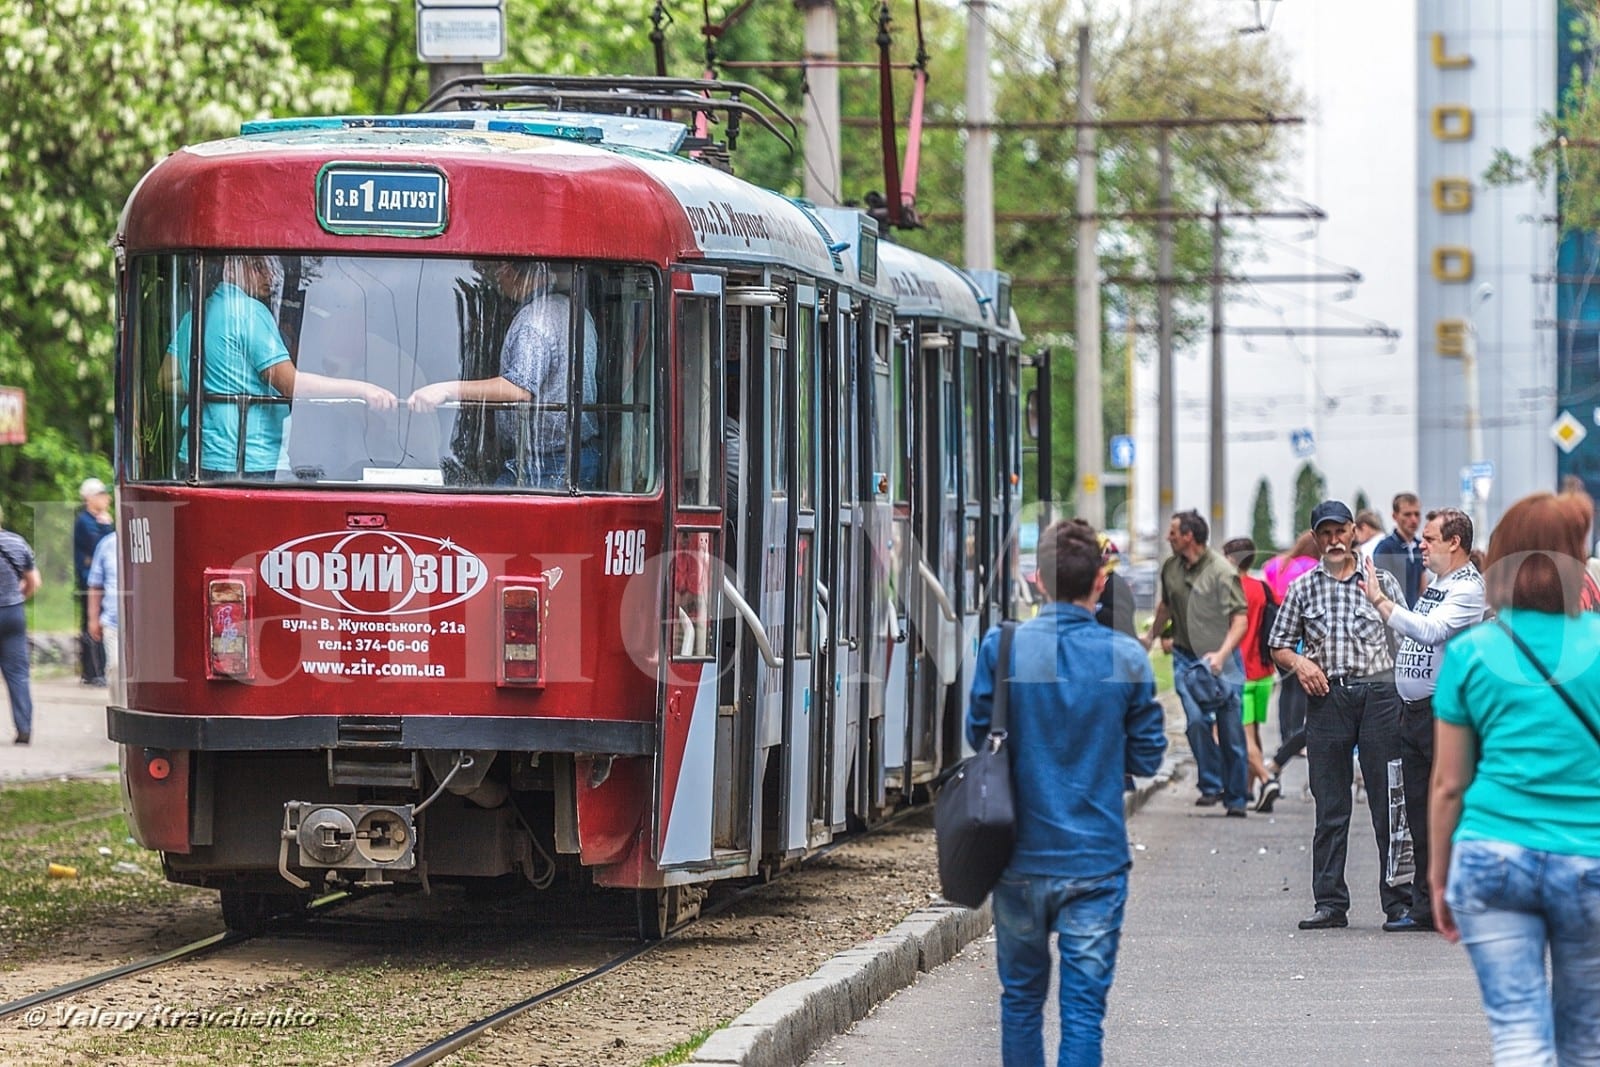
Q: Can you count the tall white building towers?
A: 1